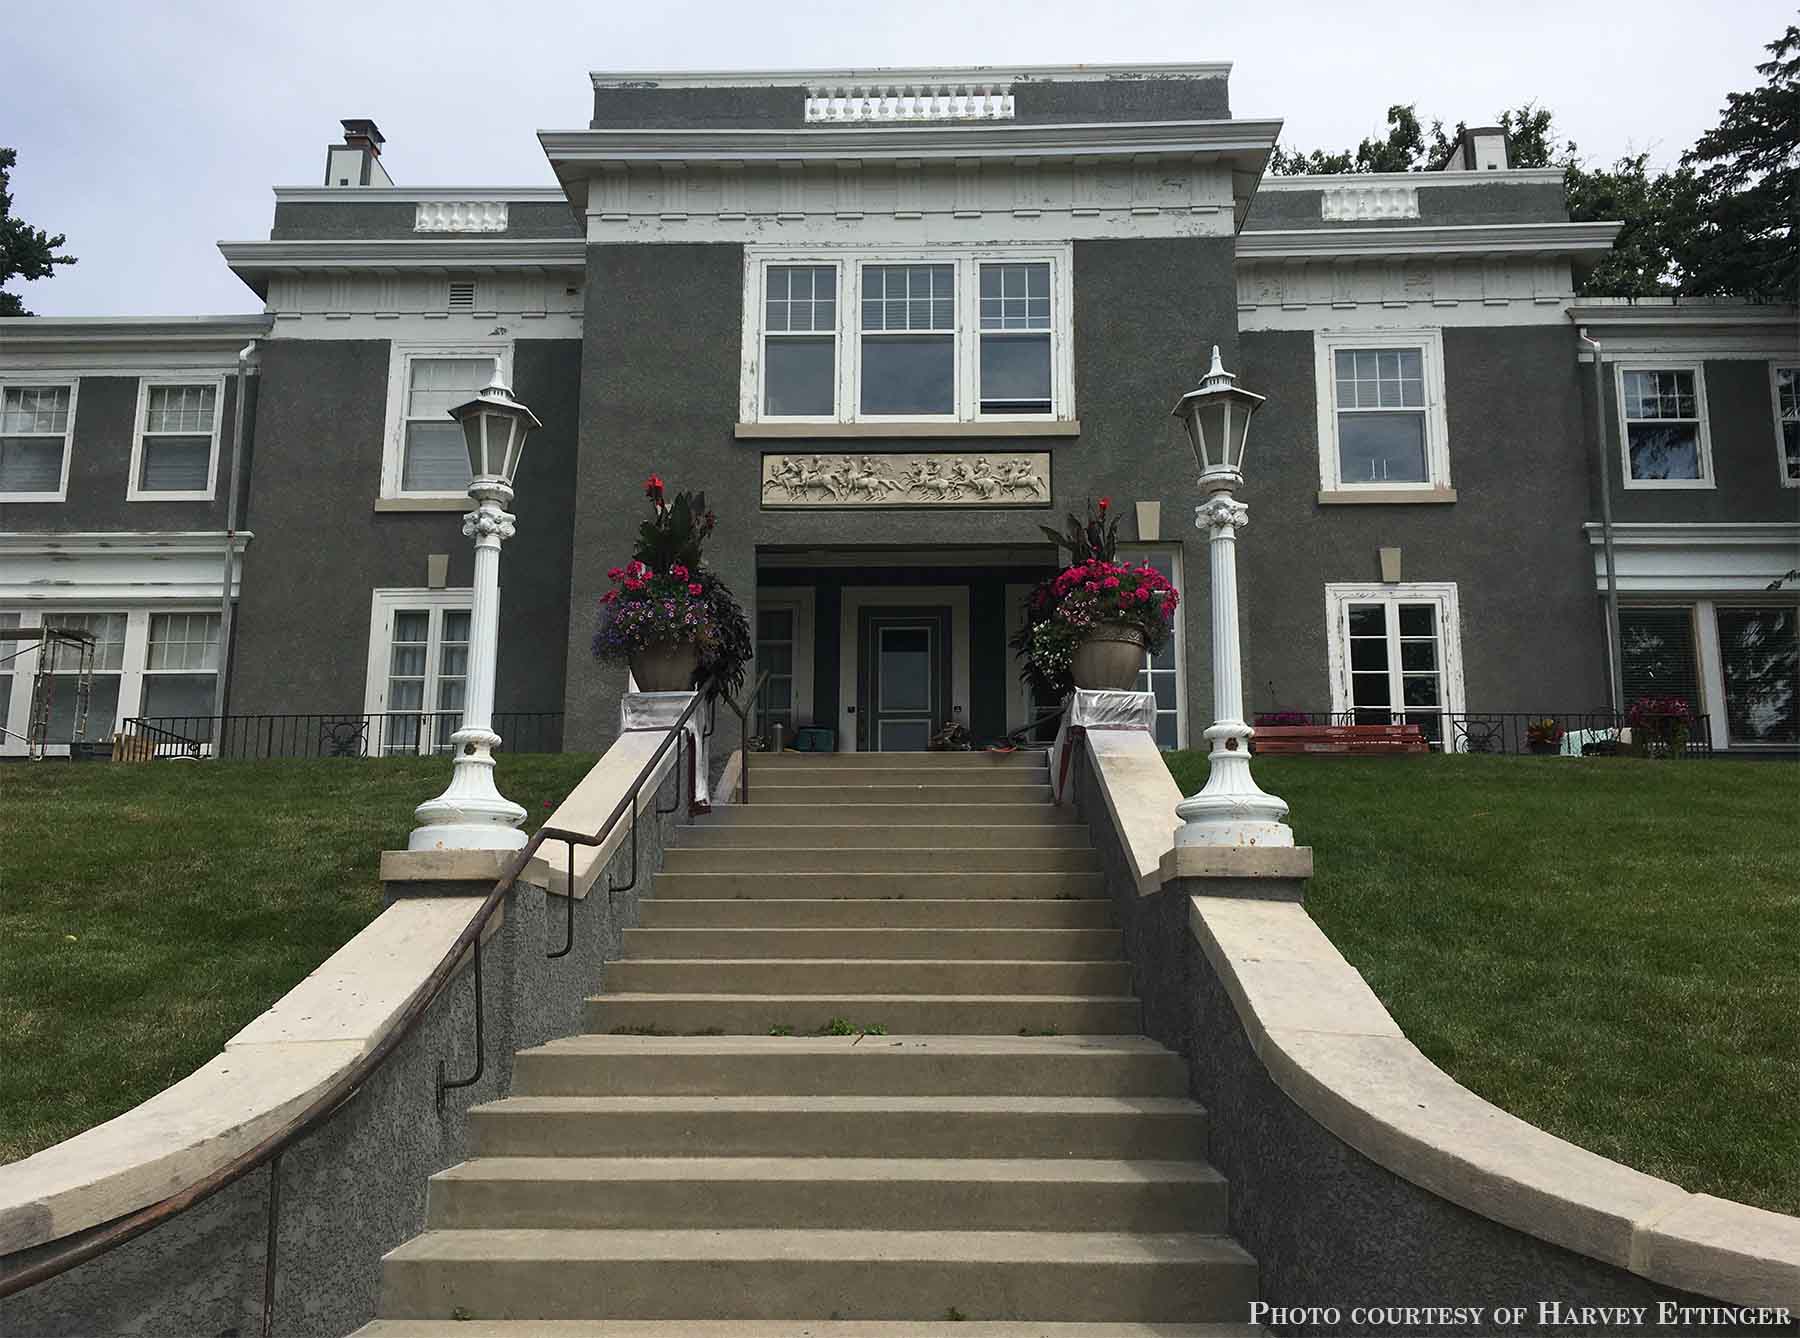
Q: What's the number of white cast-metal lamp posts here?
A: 2